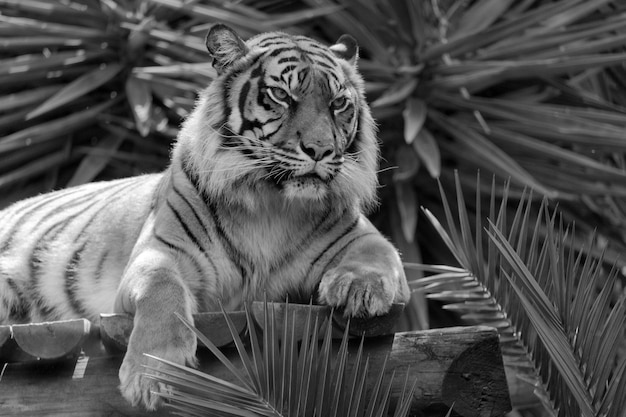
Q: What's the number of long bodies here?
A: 1